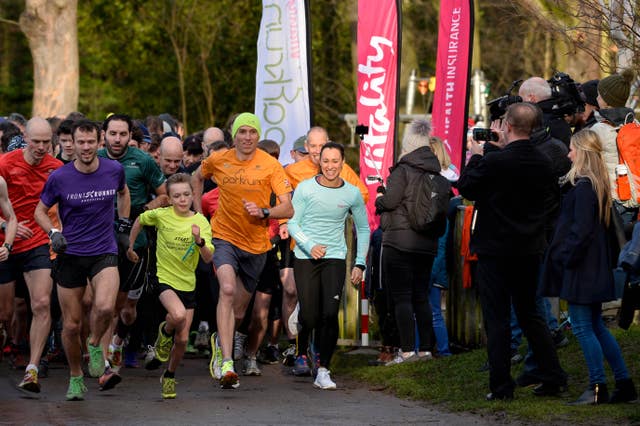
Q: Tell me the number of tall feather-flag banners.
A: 3